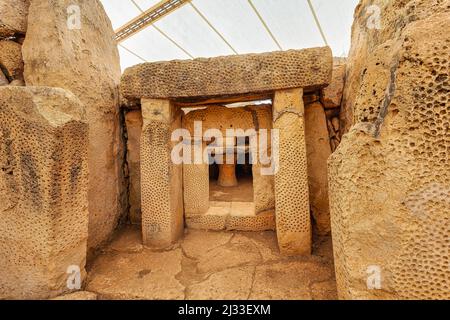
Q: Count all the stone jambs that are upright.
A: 2